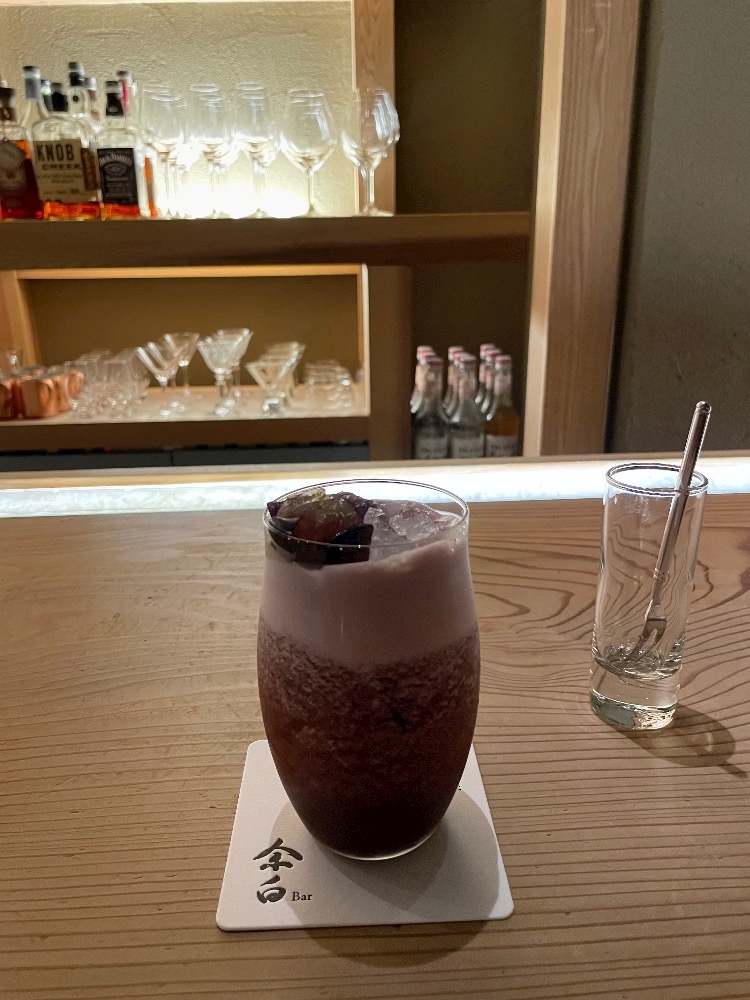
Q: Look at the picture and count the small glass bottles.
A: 9